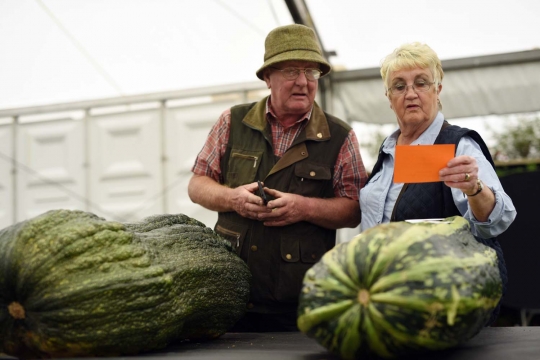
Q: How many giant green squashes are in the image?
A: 2